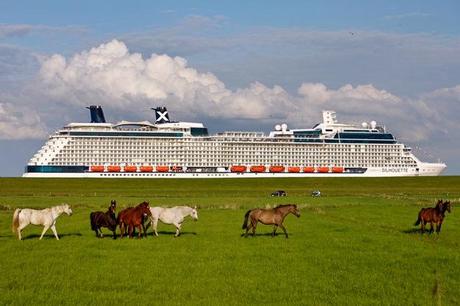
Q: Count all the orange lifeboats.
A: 12